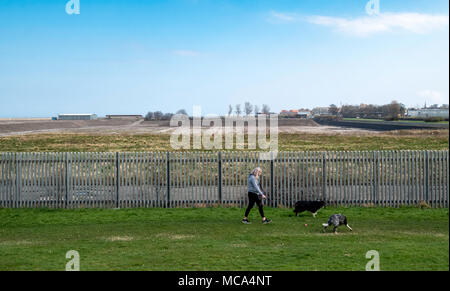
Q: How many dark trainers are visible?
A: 2